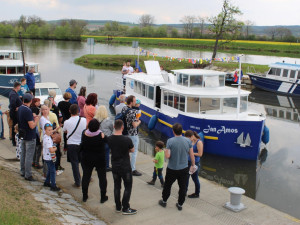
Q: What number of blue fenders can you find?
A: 4